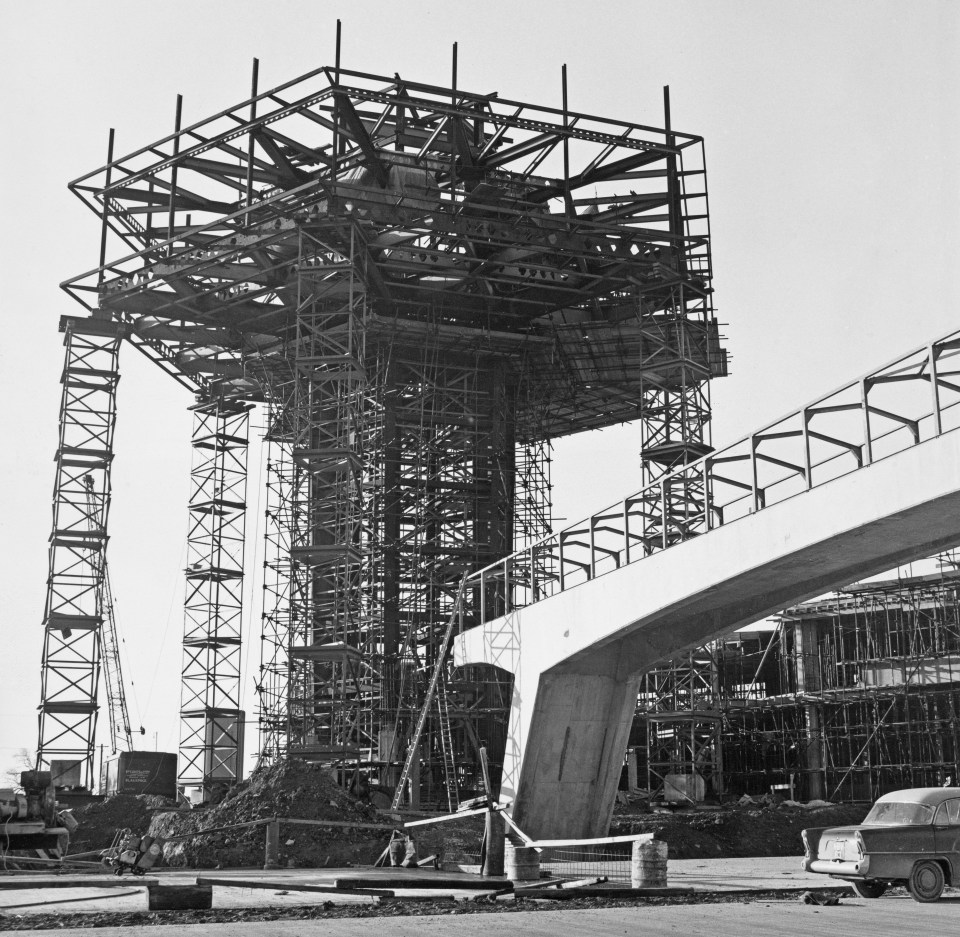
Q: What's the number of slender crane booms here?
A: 1